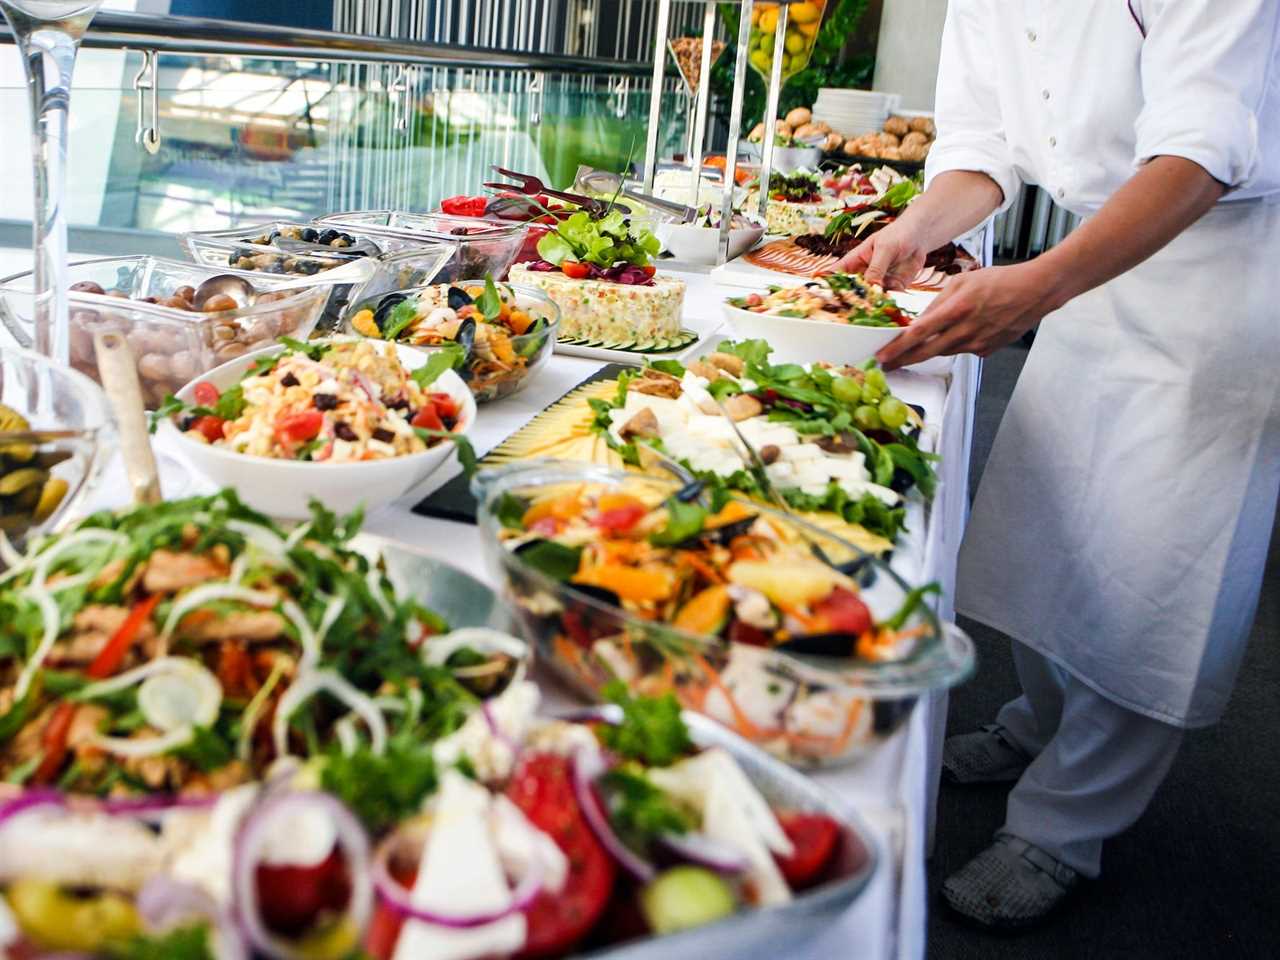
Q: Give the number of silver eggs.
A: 0